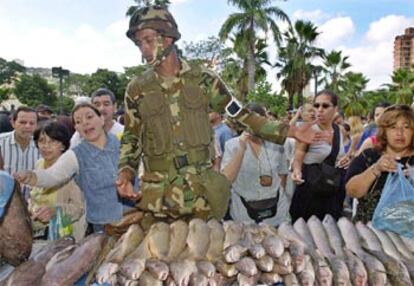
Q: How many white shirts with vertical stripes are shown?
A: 1